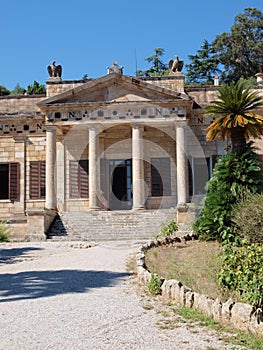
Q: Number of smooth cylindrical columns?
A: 4